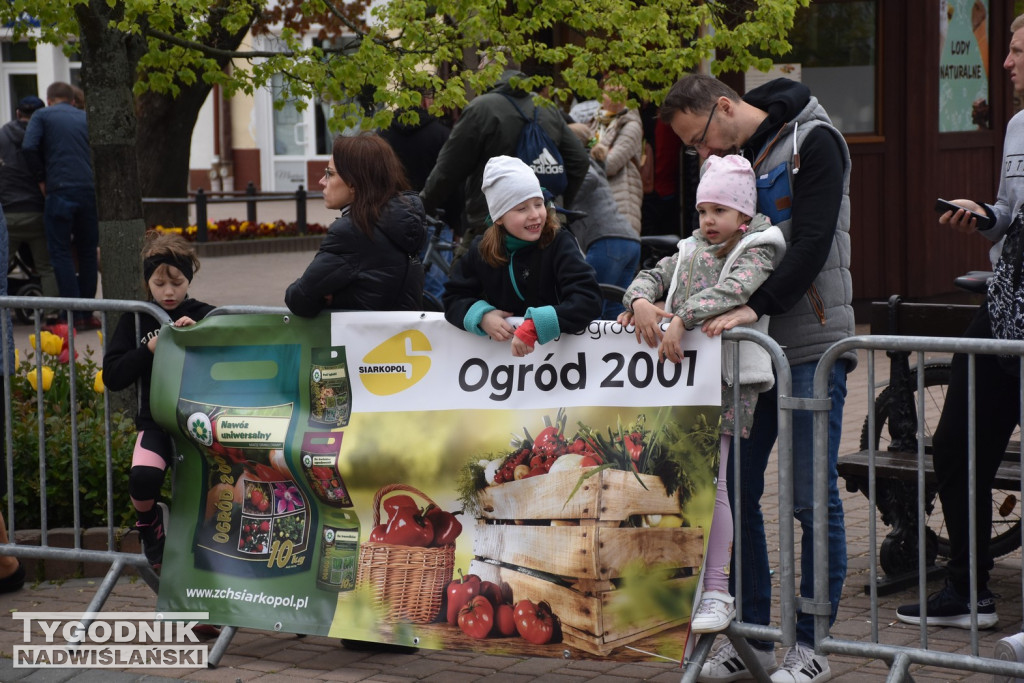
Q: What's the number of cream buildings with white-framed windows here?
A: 1